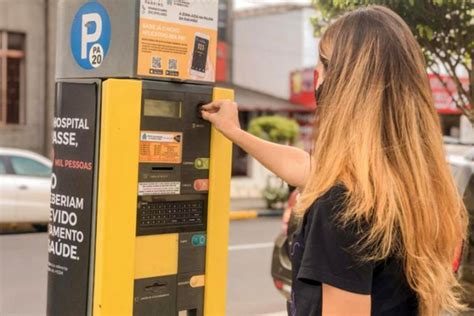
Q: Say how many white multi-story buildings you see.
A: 1